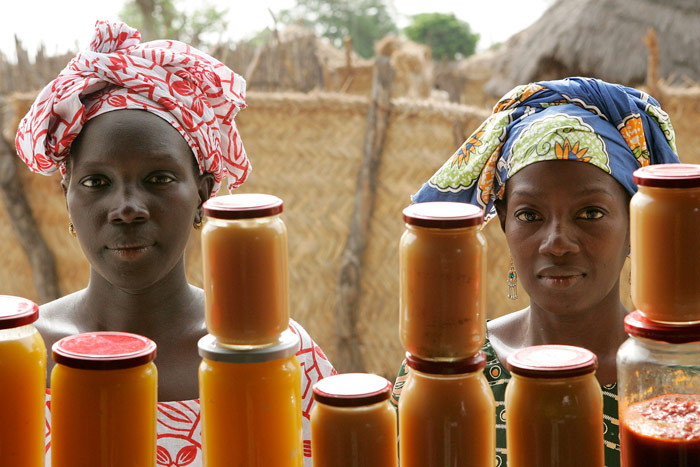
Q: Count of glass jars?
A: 10